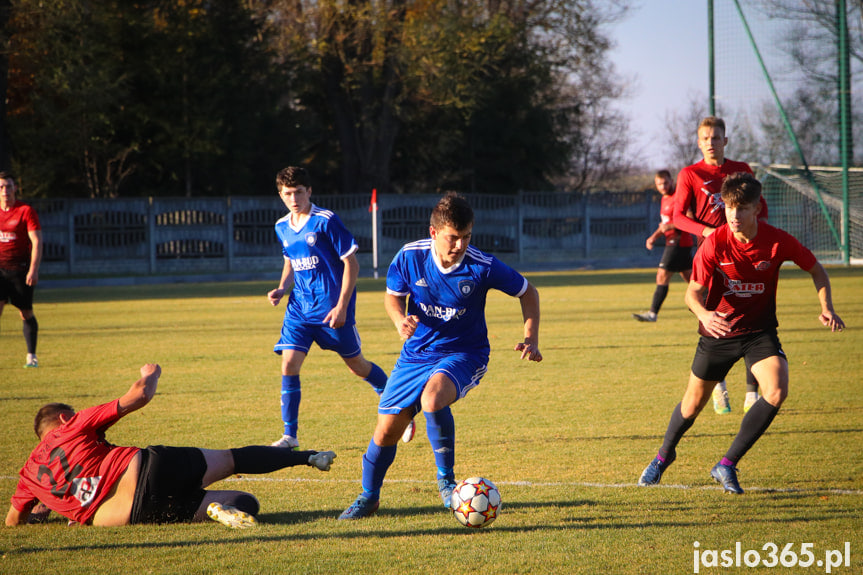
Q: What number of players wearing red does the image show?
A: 5